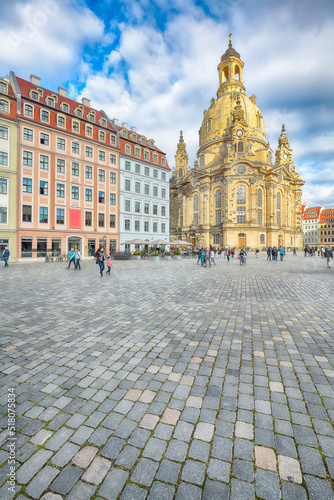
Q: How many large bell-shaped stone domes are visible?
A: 1